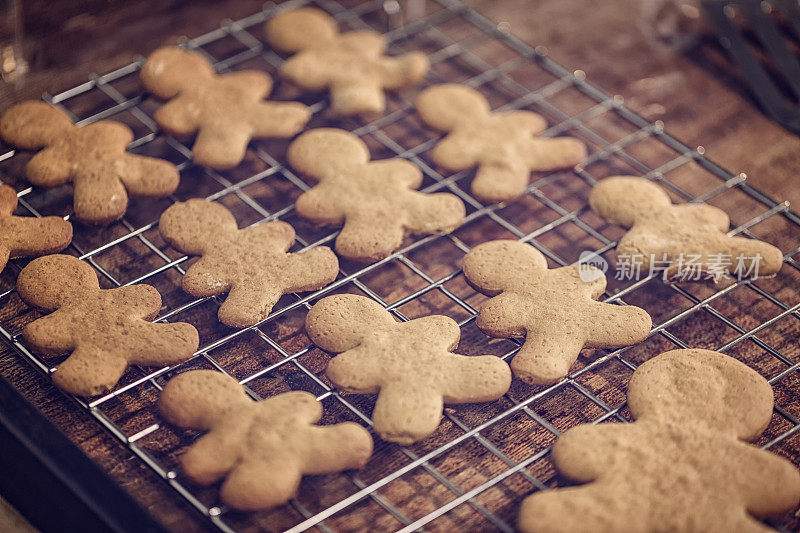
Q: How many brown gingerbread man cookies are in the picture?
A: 13